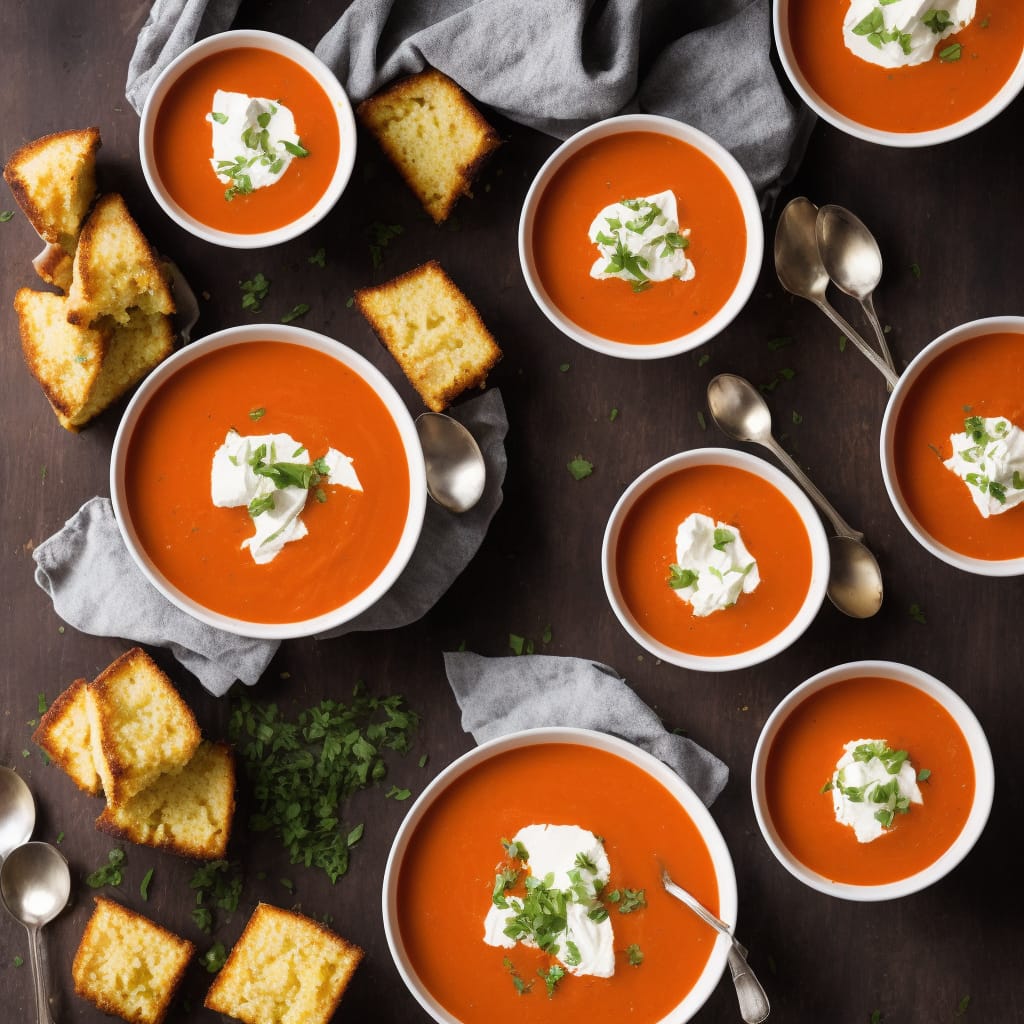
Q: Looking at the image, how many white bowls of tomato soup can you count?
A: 8